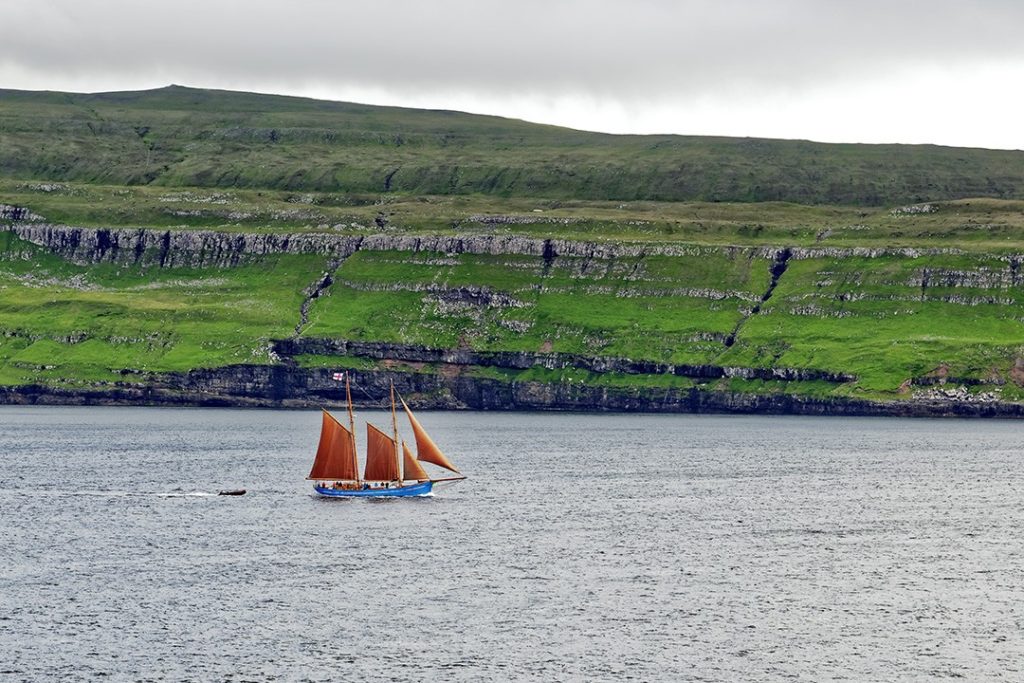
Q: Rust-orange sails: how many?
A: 4